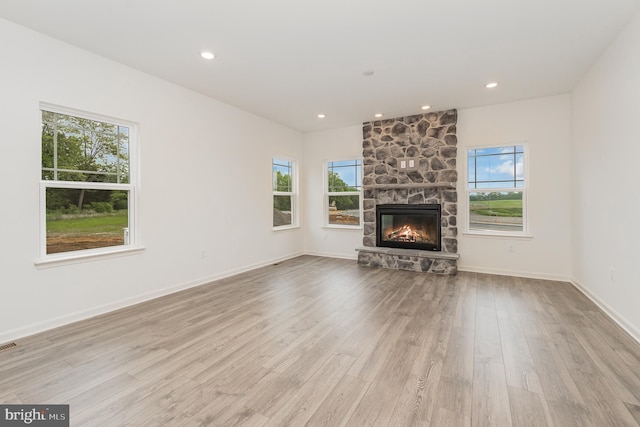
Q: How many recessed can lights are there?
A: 5